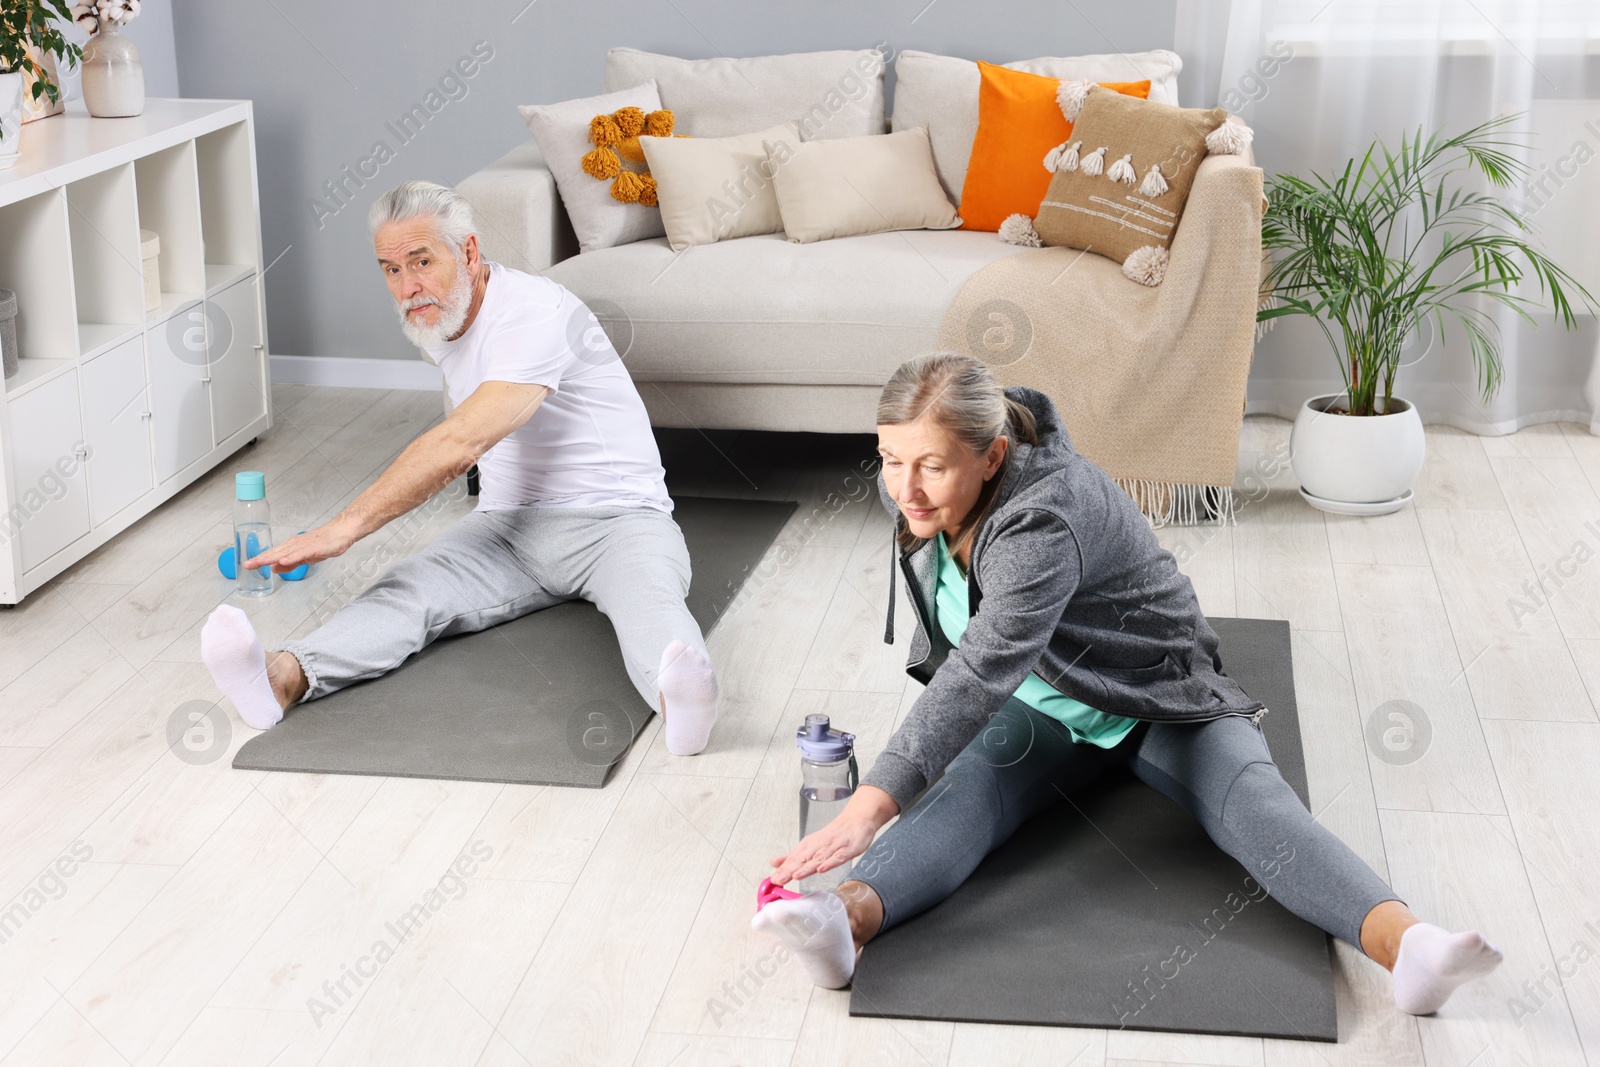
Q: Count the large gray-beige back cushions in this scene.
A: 2